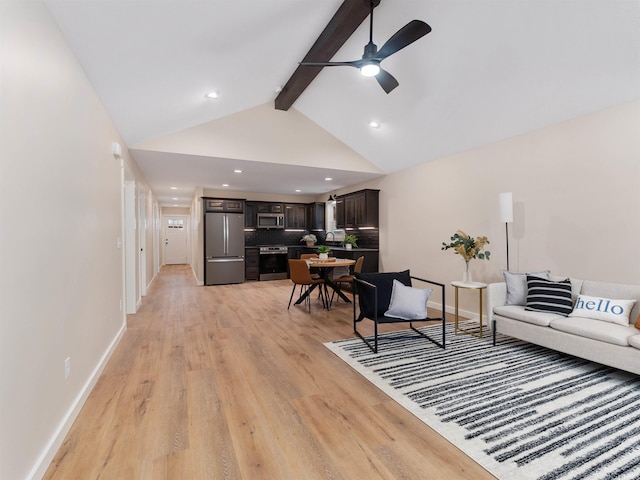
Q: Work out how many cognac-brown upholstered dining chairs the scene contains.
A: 3